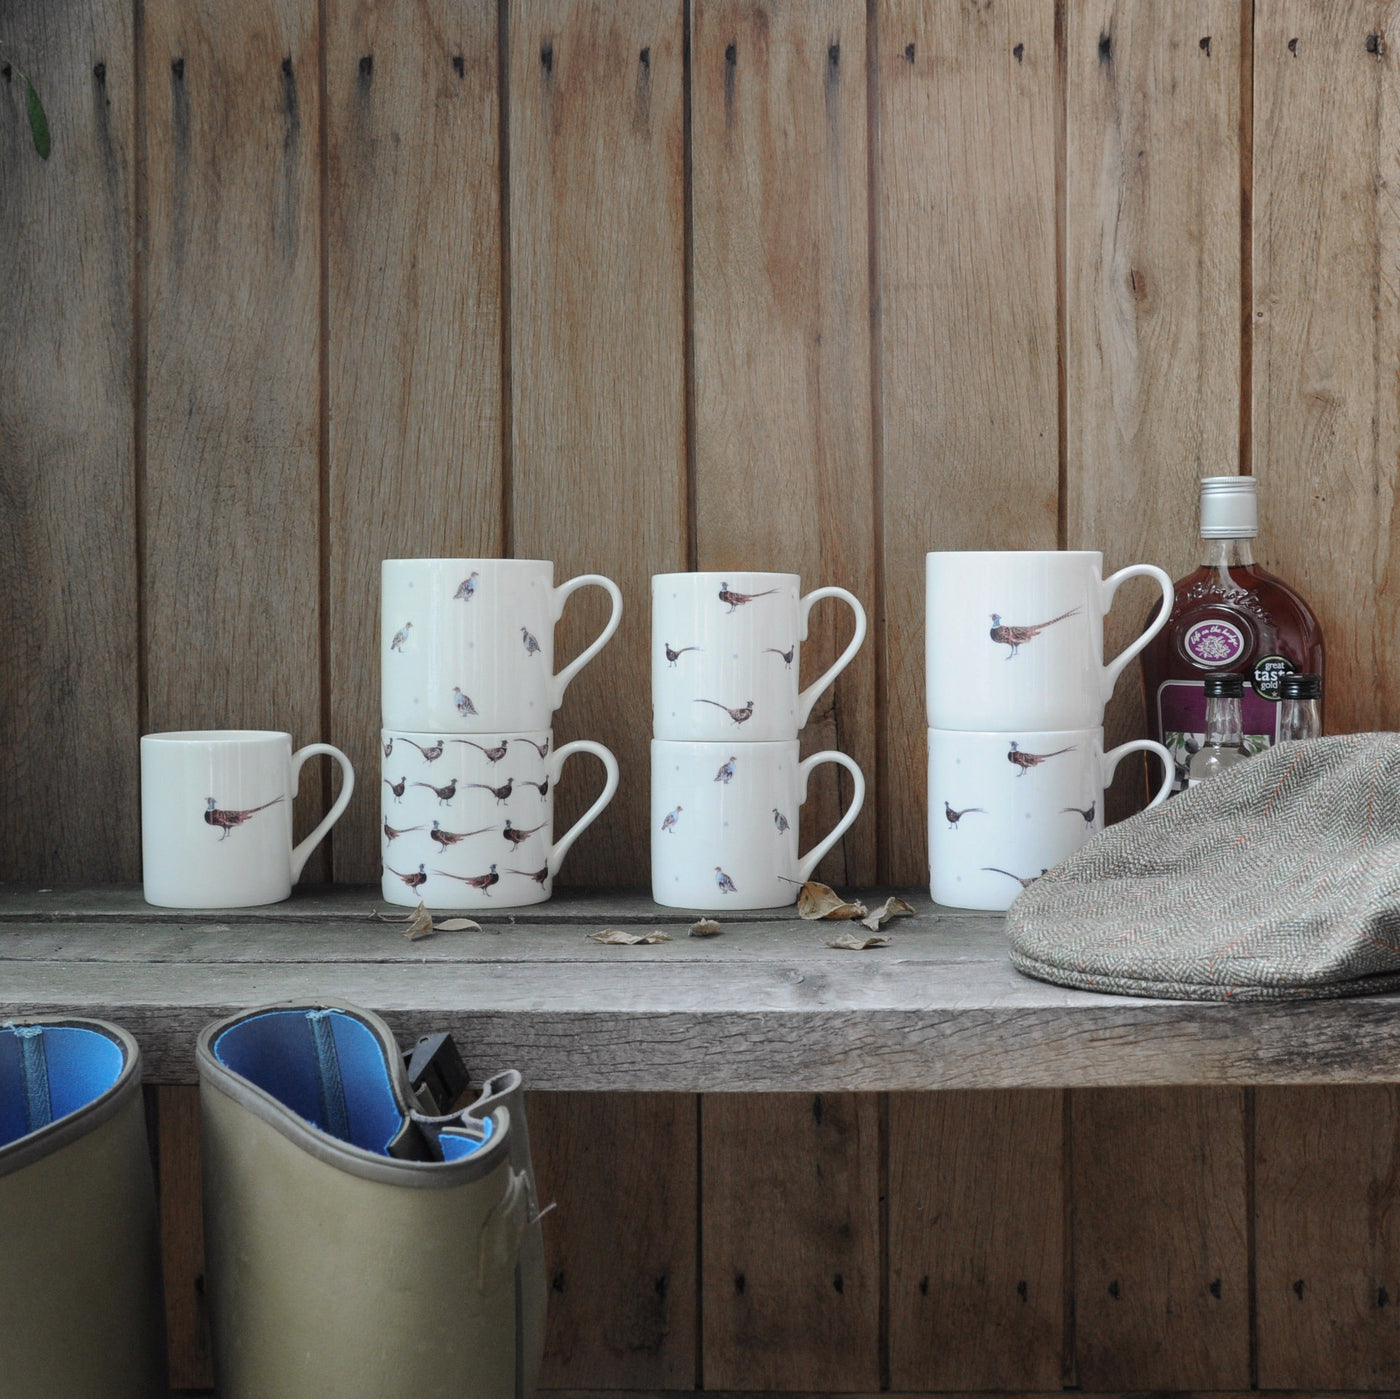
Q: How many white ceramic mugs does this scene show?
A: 7